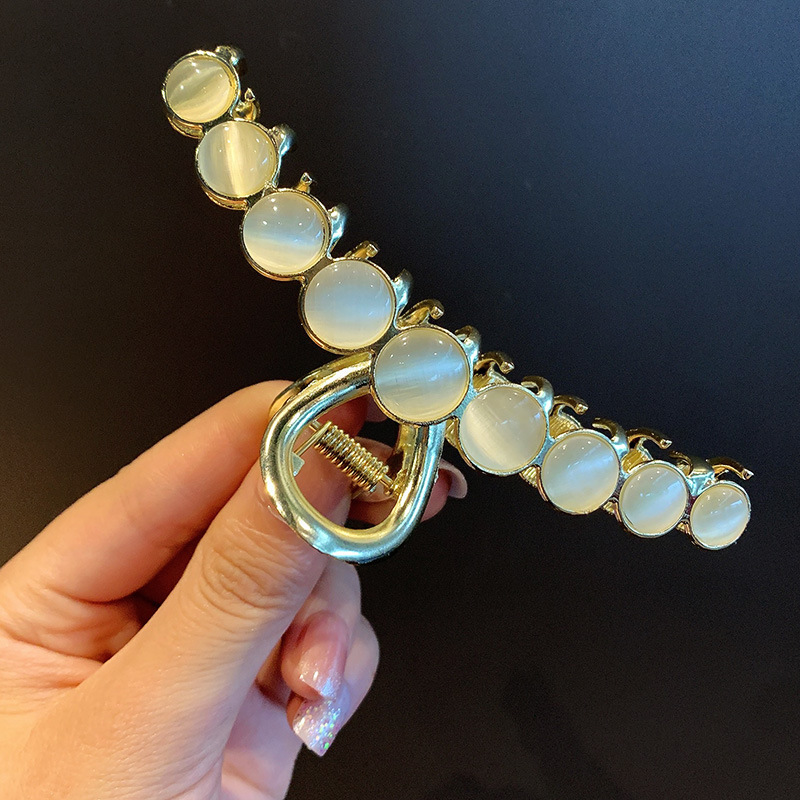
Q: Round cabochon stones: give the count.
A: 9